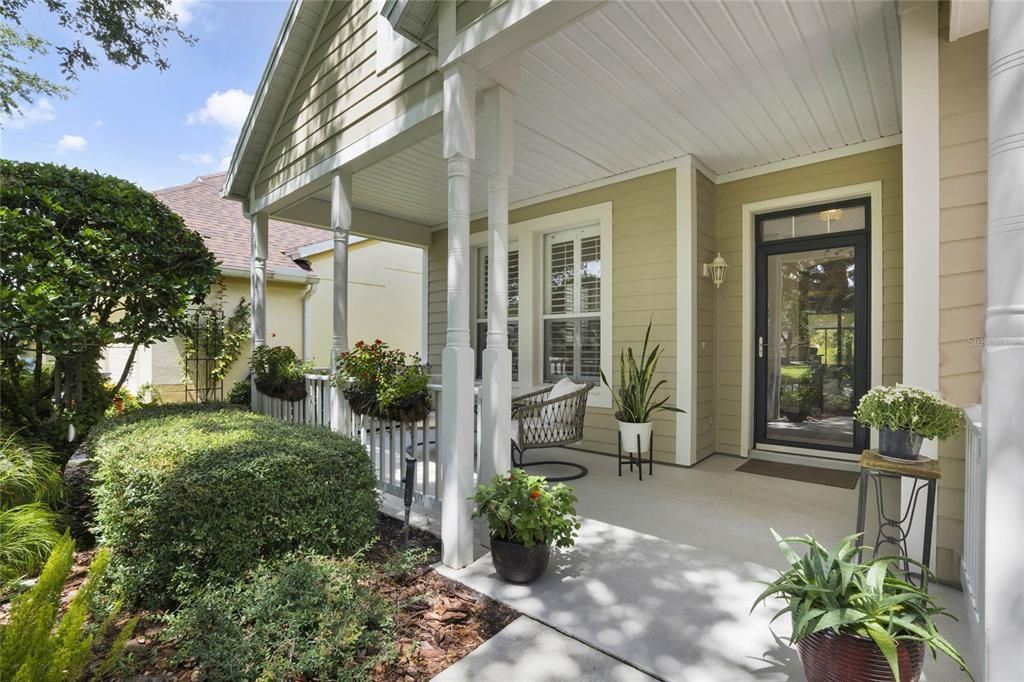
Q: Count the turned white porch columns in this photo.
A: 5